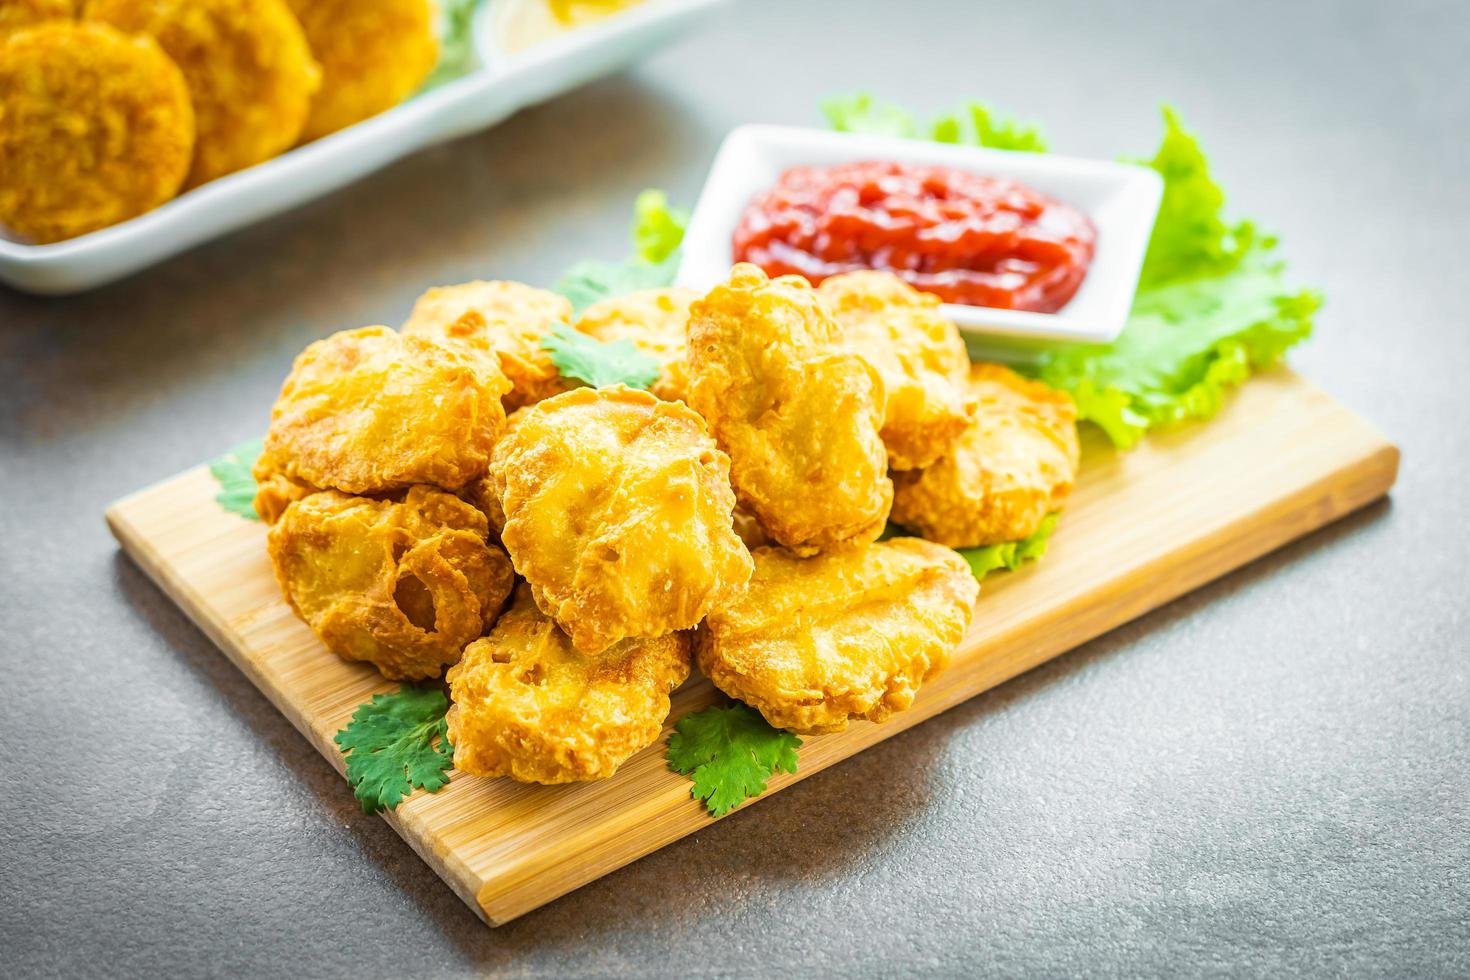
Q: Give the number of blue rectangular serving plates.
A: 0